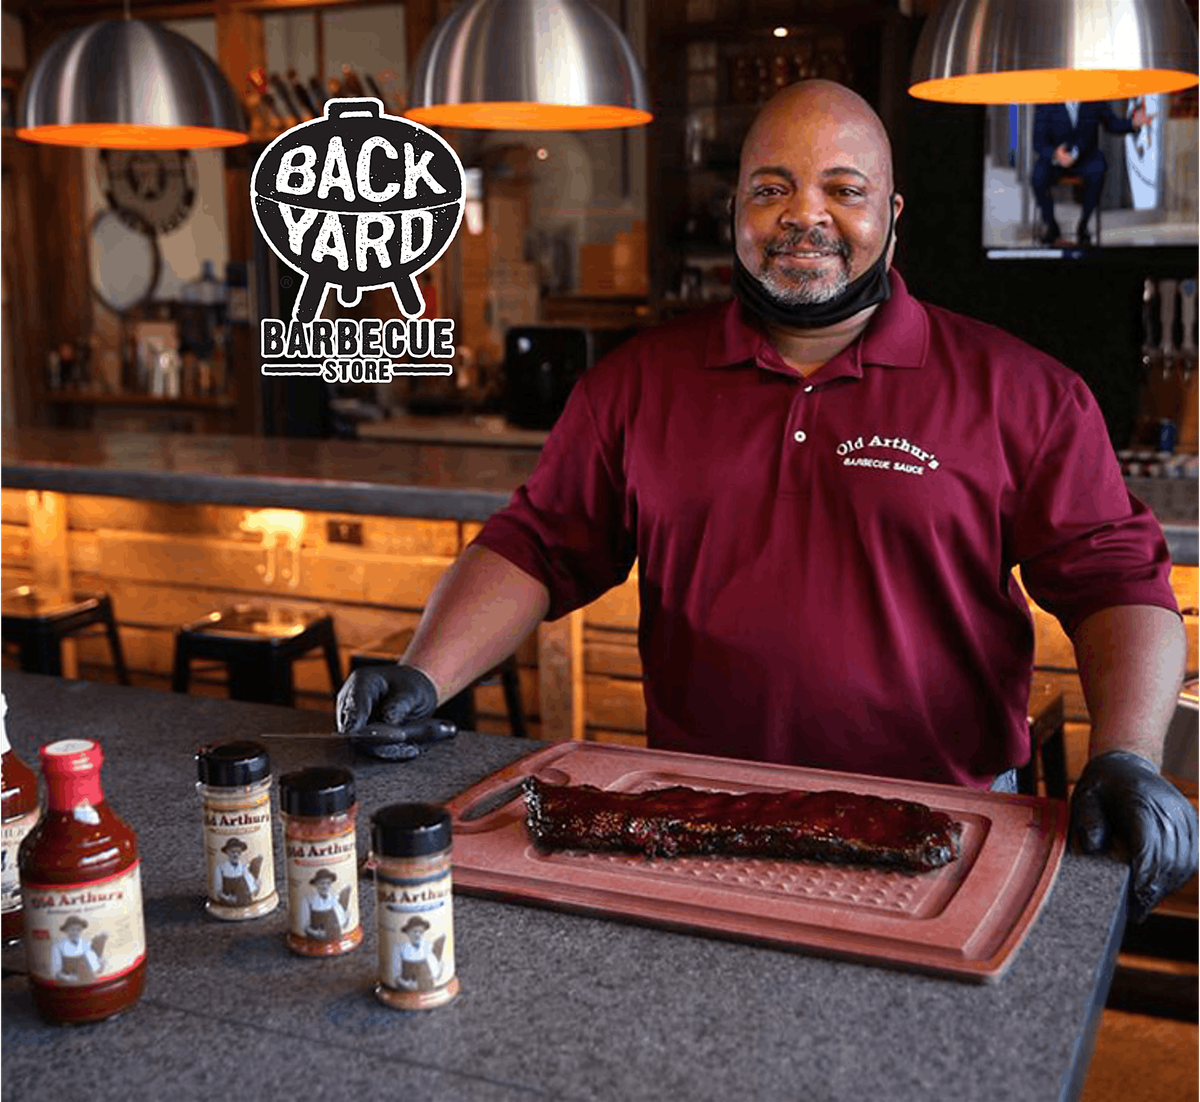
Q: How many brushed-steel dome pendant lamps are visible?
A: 3